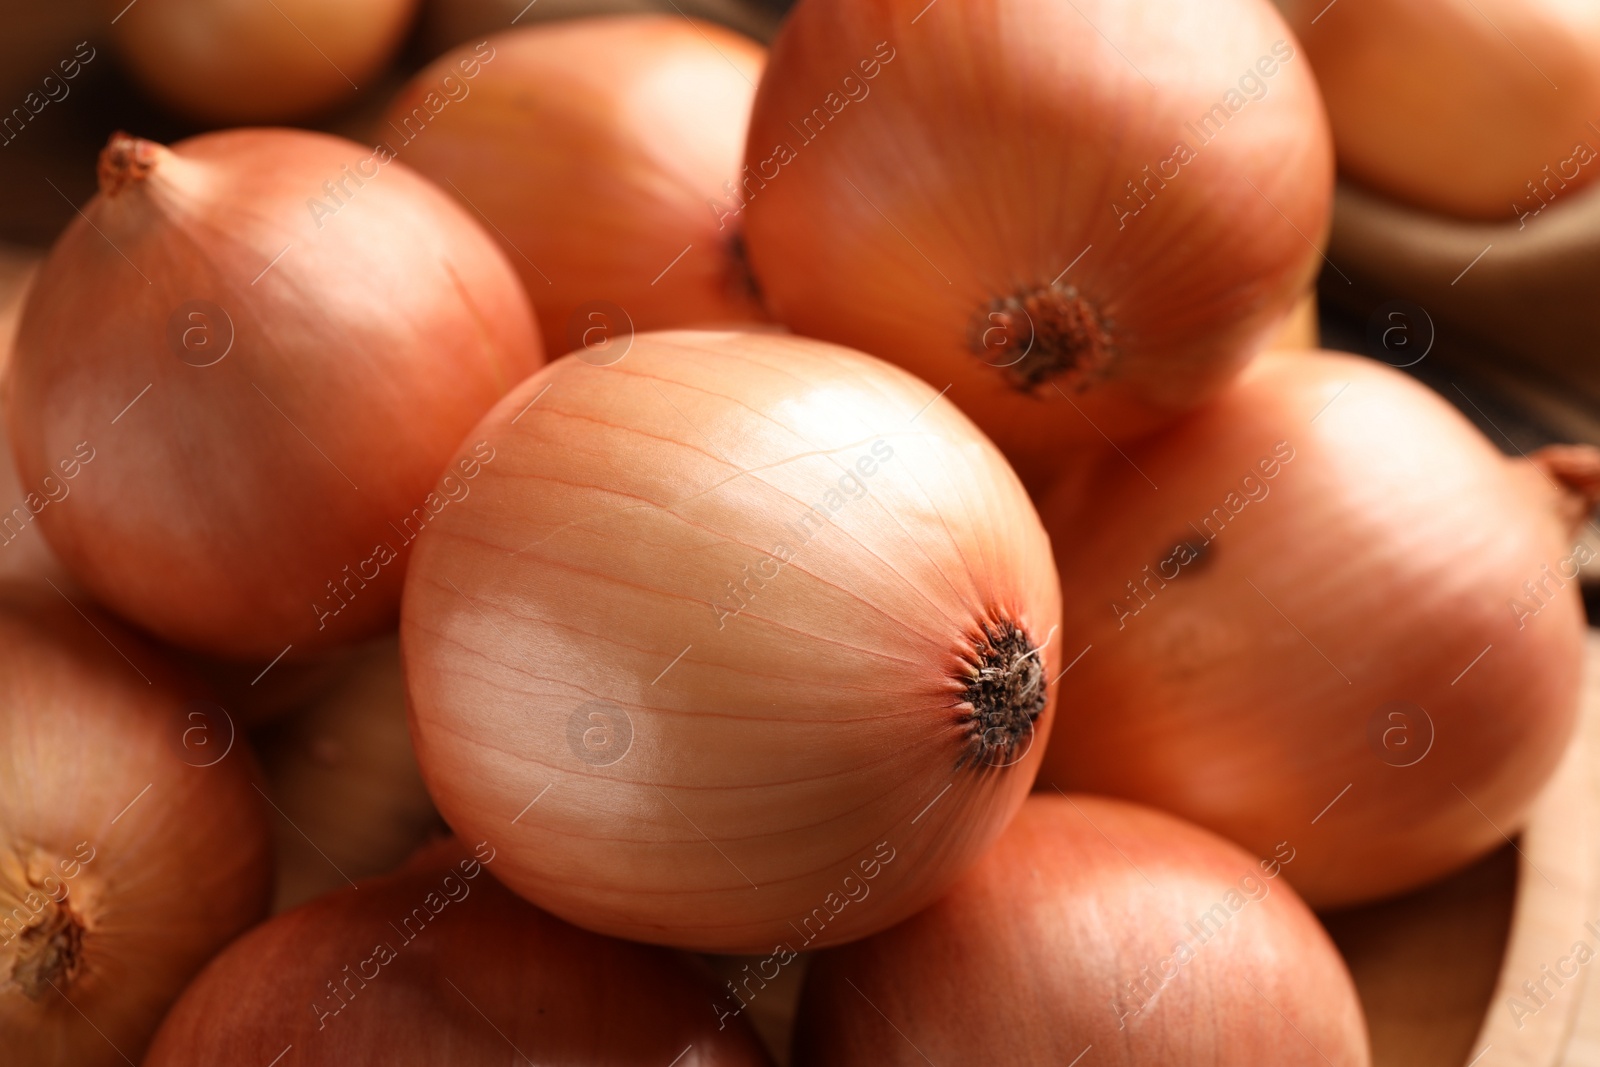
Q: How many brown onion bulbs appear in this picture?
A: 10